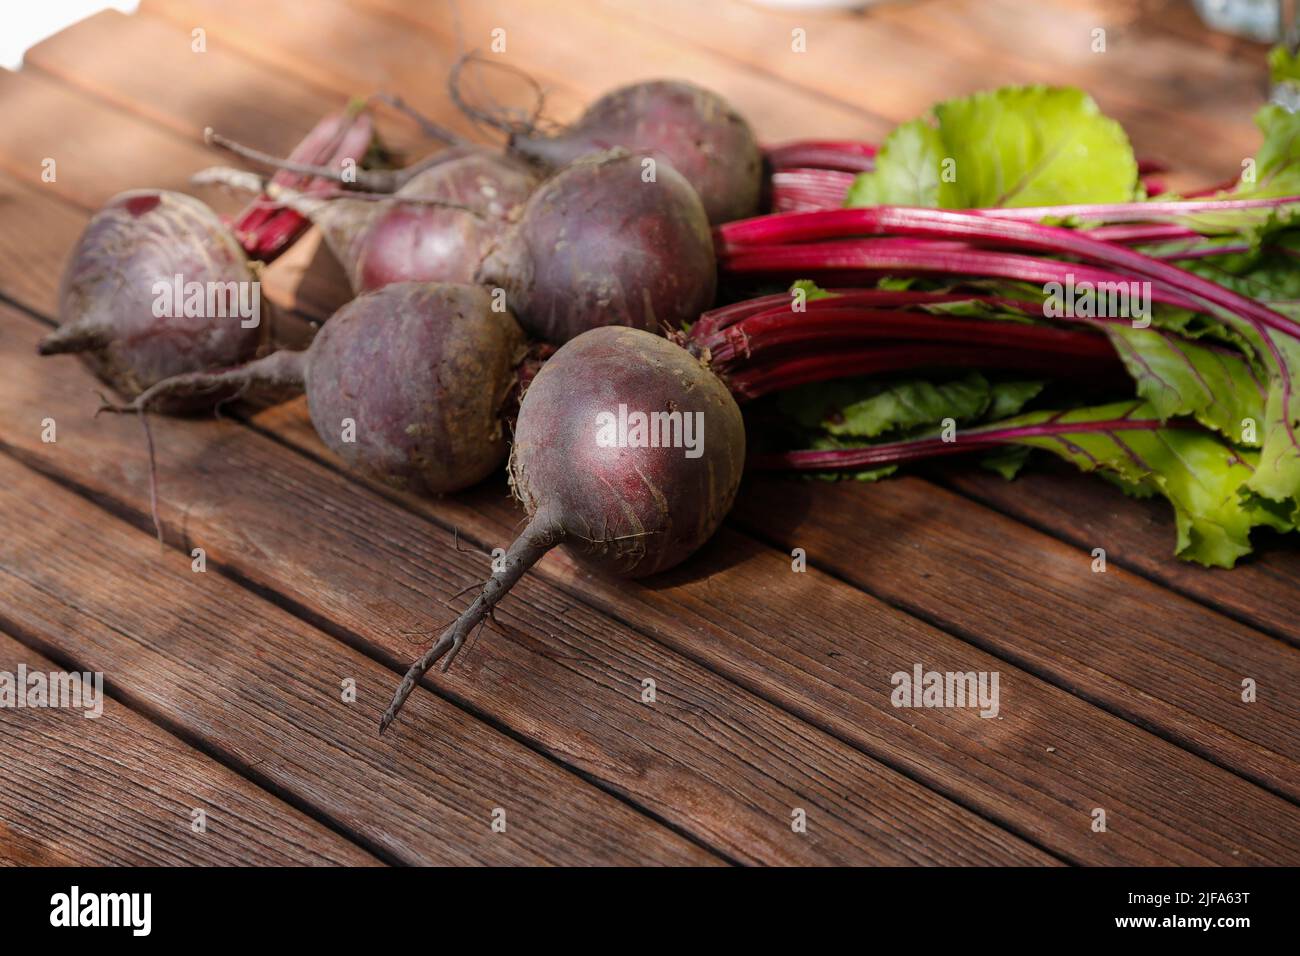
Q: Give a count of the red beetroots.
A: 6